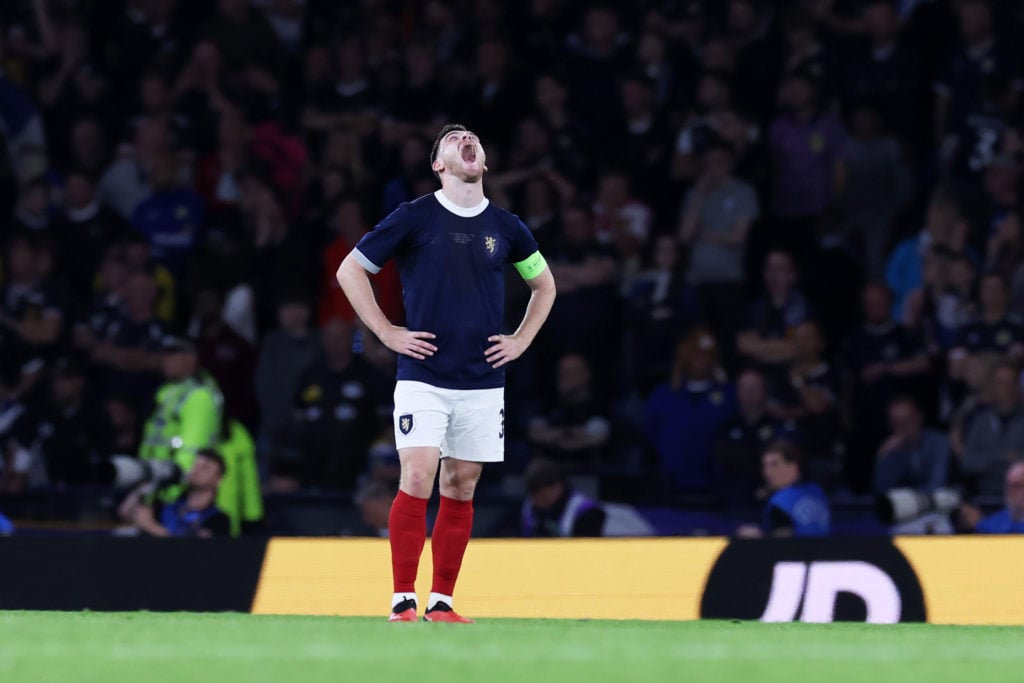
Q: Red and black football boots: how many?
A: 2